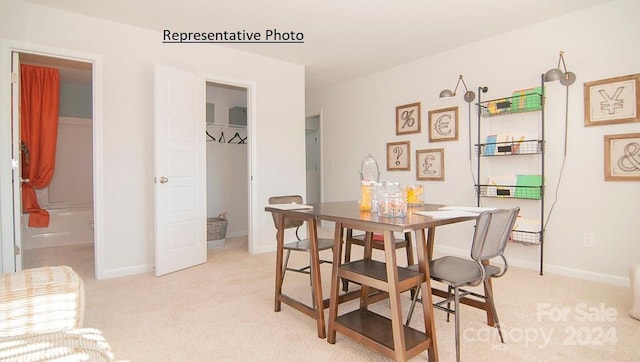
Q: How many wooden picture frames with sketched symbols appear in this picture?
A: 6